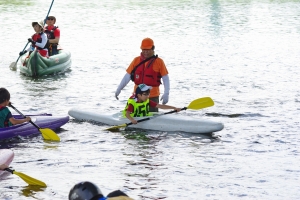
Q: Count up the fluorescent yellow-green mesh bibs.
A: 1